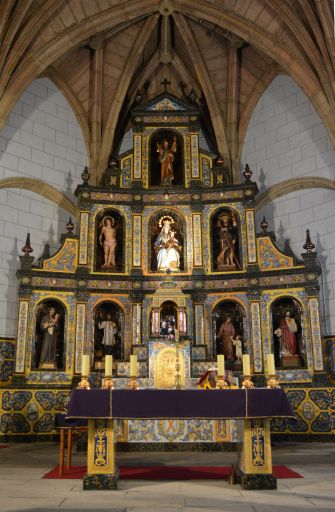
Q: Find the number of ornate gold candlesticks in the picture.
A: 6